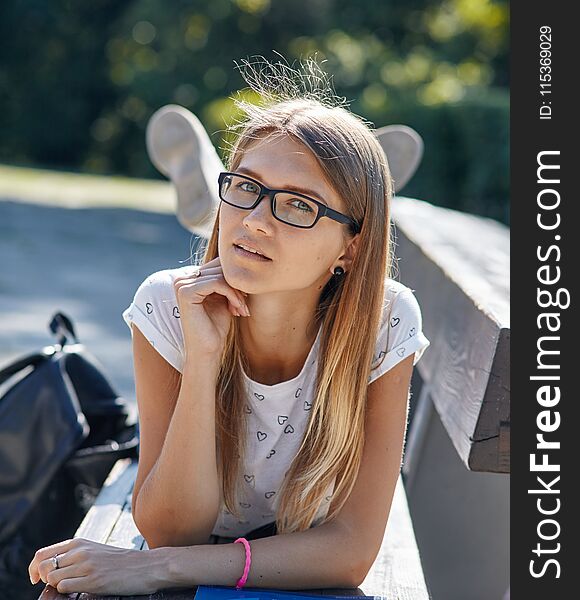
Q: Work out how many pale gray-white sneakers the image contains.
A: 2